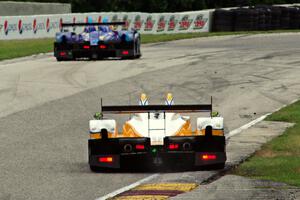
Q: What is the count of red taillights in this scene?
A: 8